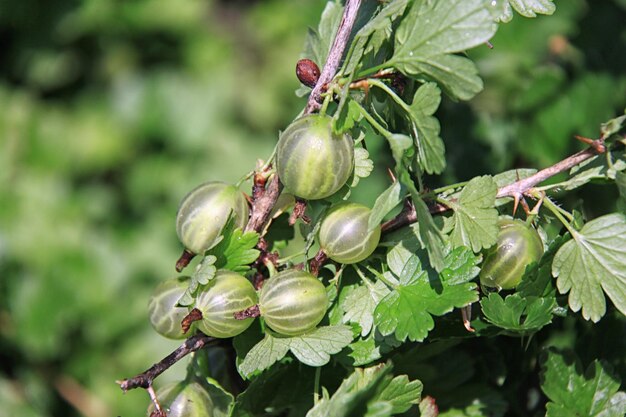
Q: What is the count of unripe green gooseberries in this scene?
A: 8